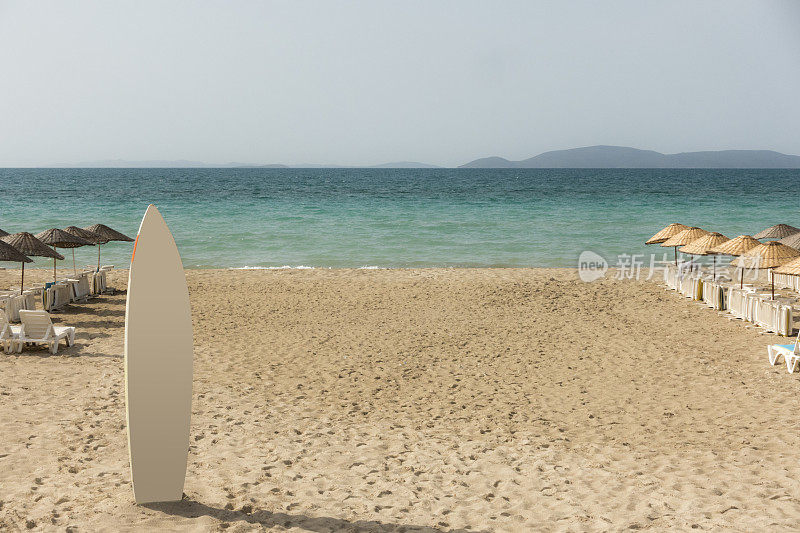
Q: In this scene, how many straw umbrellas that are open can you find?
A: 14